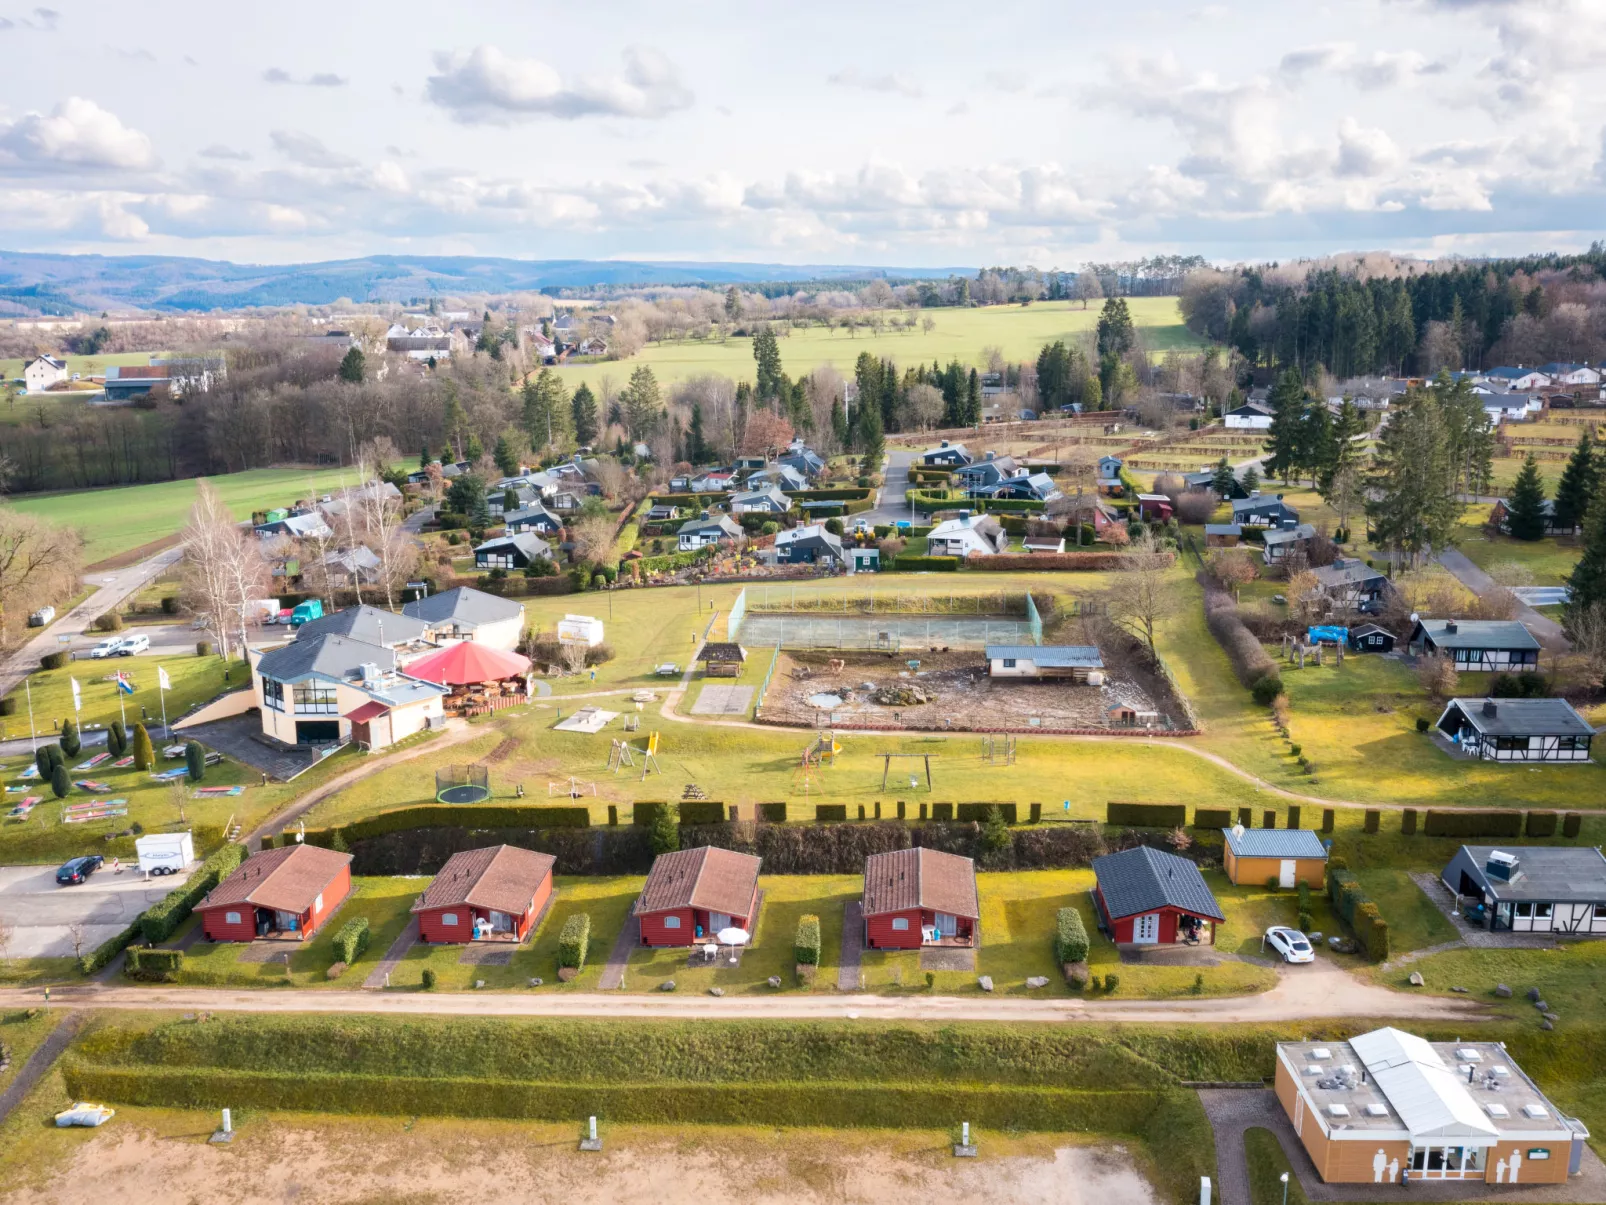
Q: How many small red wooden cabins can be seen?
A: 5